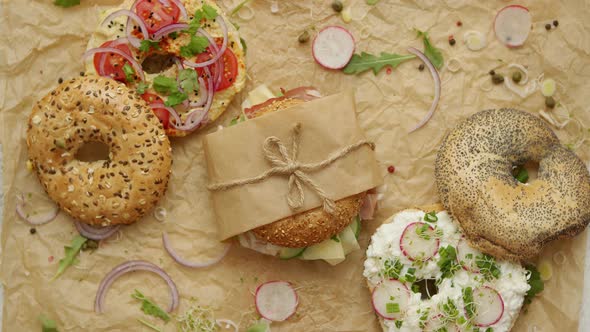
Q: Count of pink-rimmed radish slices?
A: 8